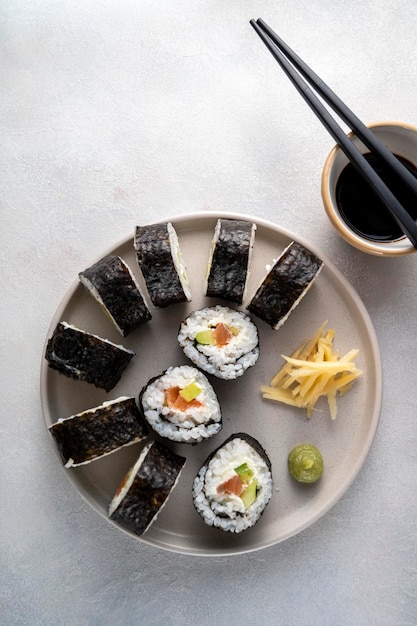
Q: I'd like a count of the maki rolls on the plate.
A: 10